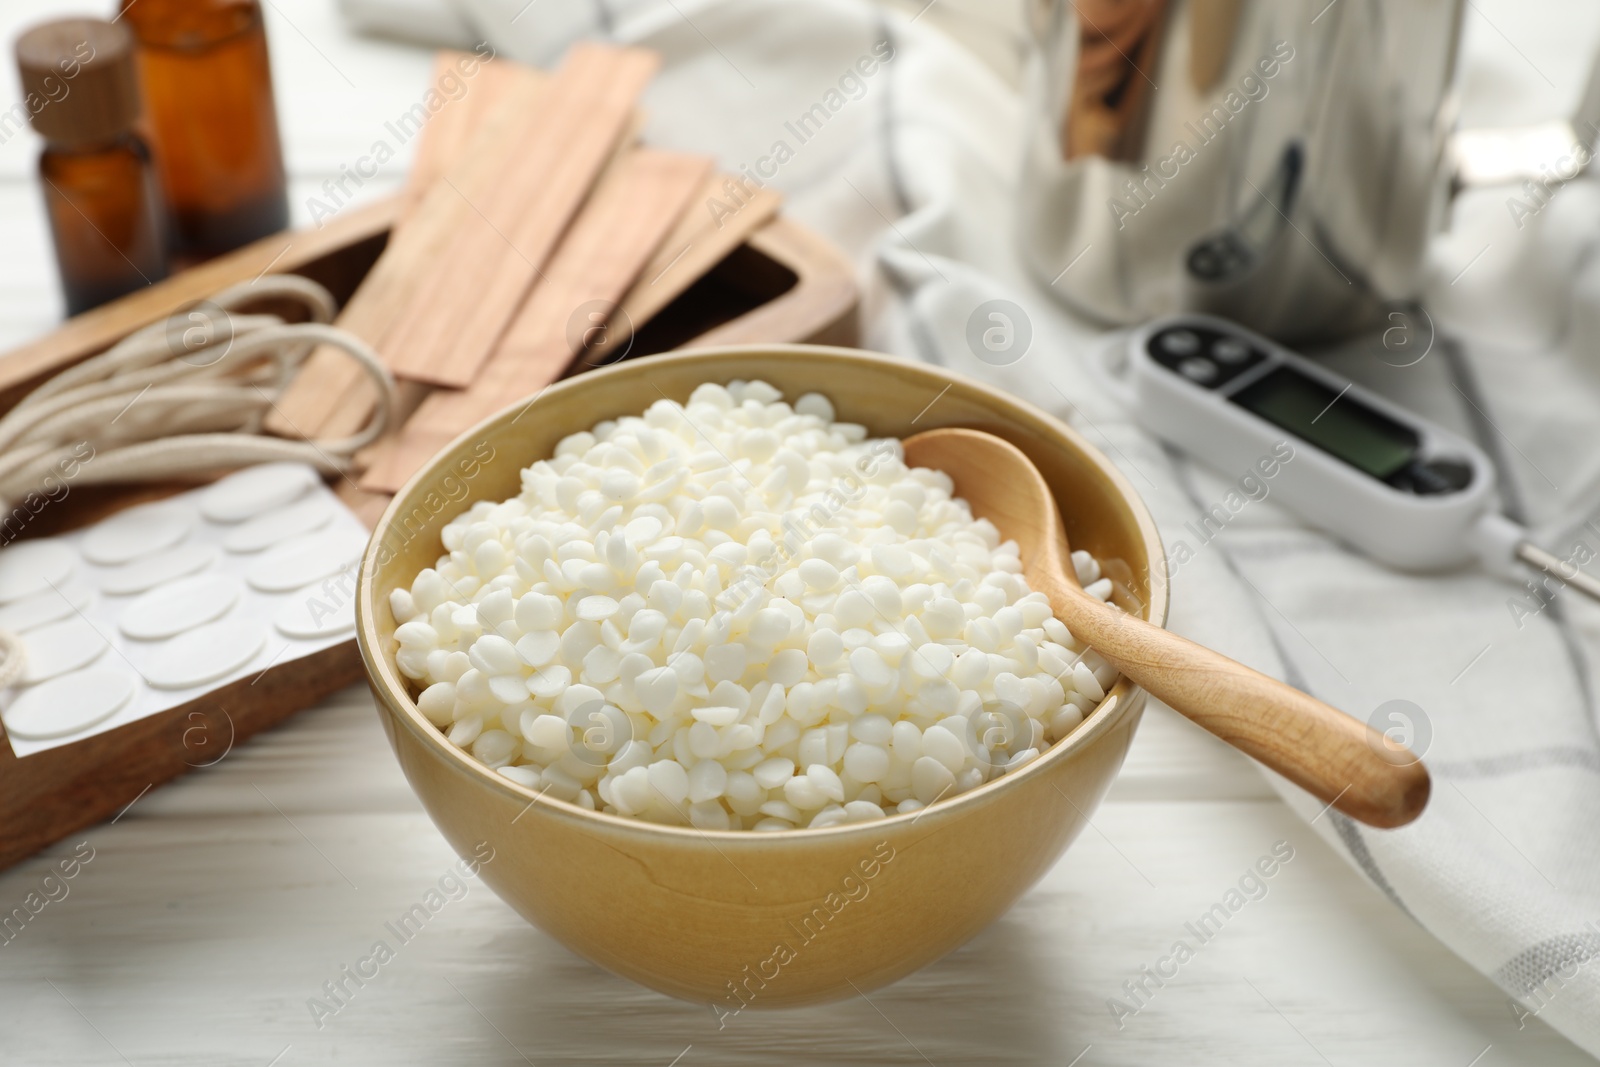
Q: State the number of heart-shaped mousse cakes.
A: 0